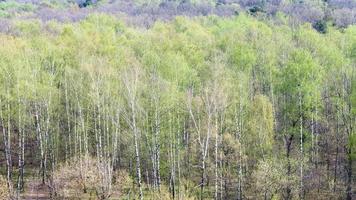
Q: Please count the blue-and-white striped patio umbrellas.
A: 0